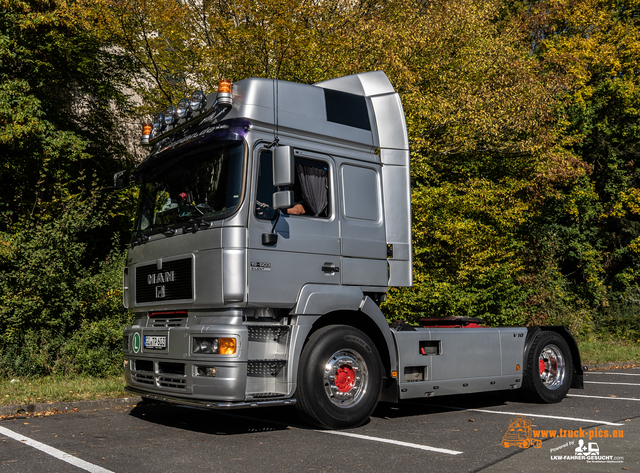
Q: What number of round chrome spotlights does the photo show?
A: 4